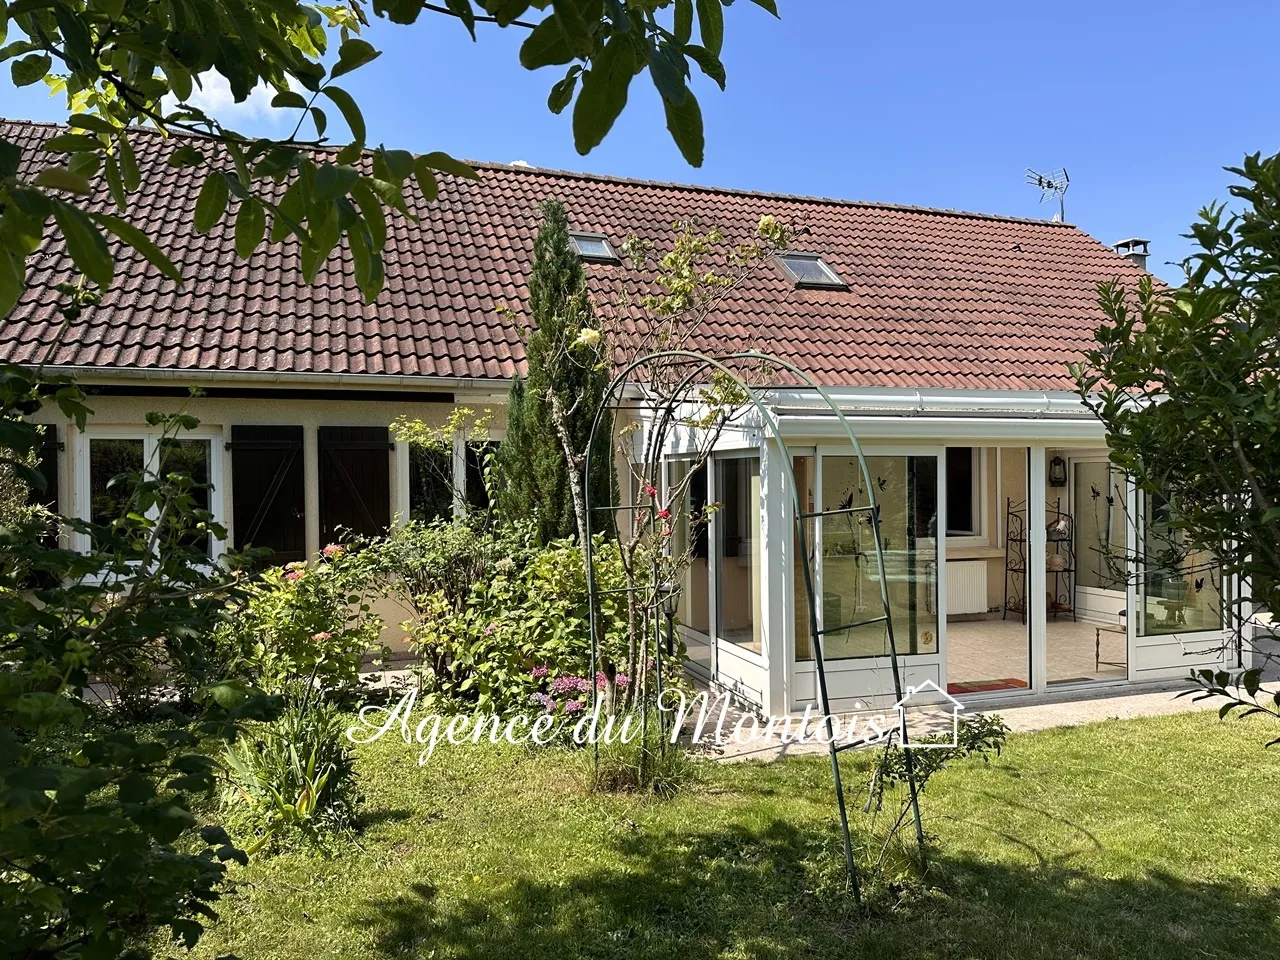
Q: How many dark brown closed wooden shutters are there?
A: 2